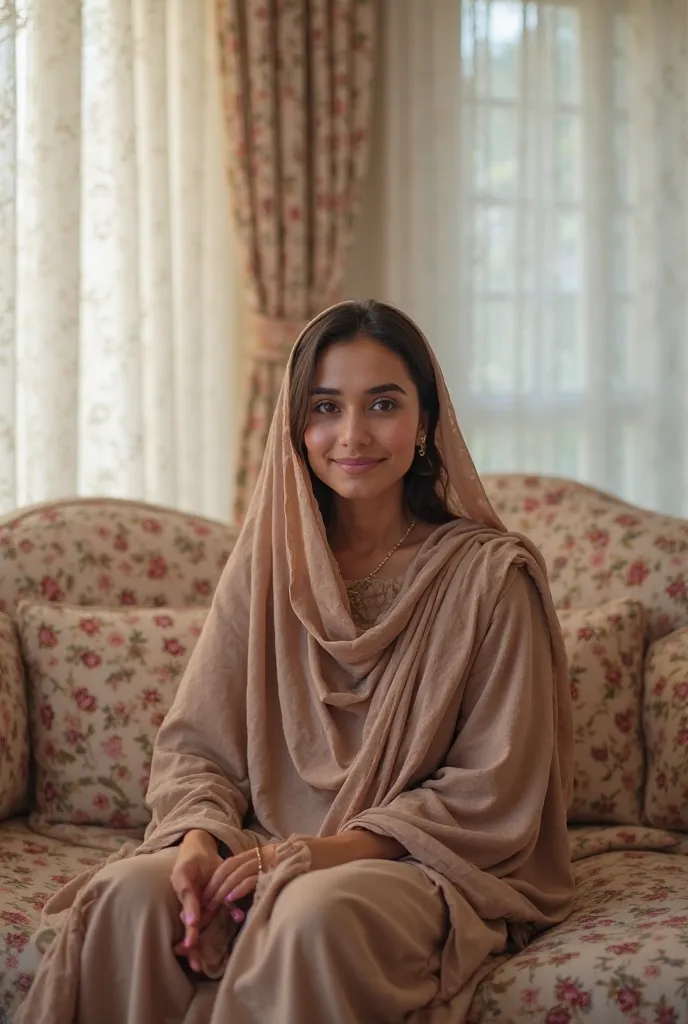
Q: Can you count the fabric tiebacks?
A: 1